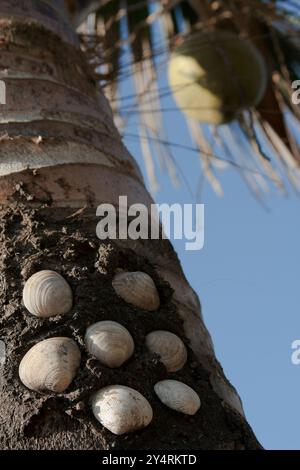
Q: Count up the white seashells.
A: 7